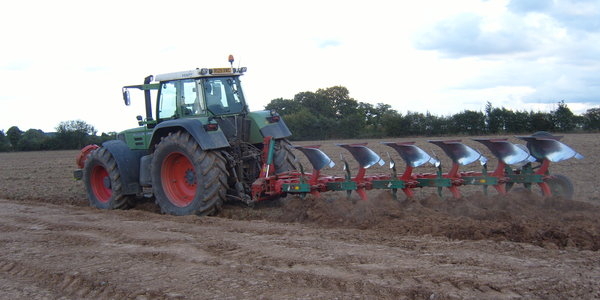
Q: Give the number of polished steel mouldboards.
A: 6